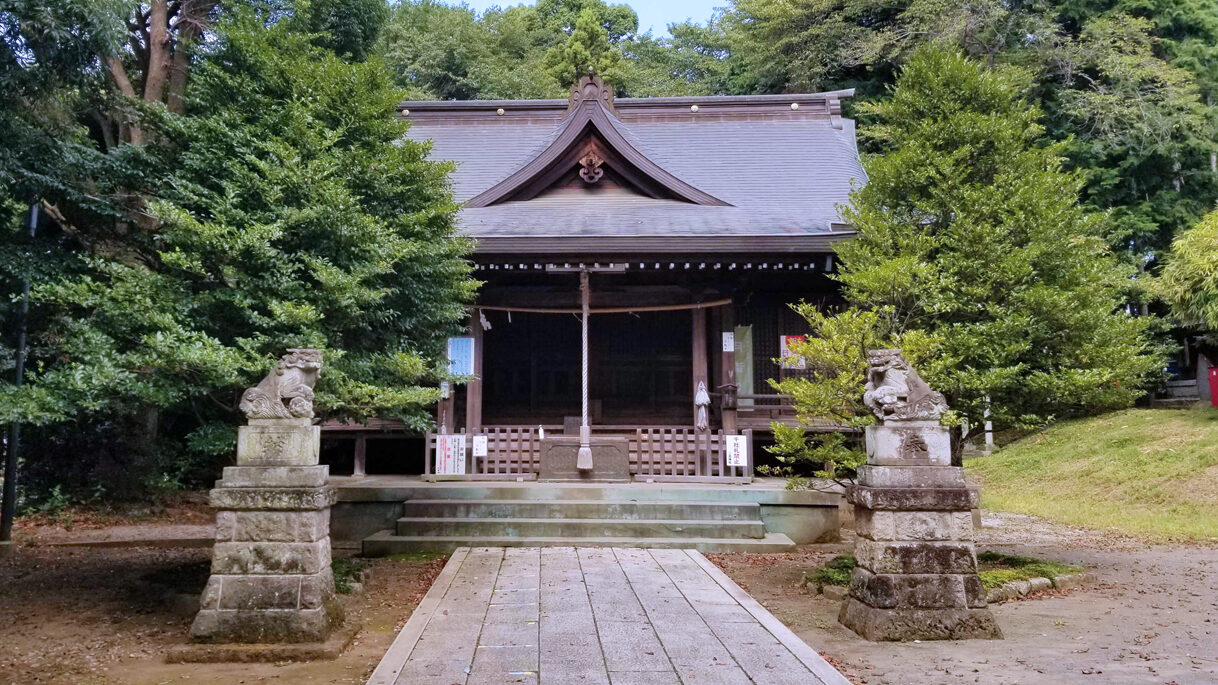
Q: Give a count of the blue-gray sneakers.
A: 0